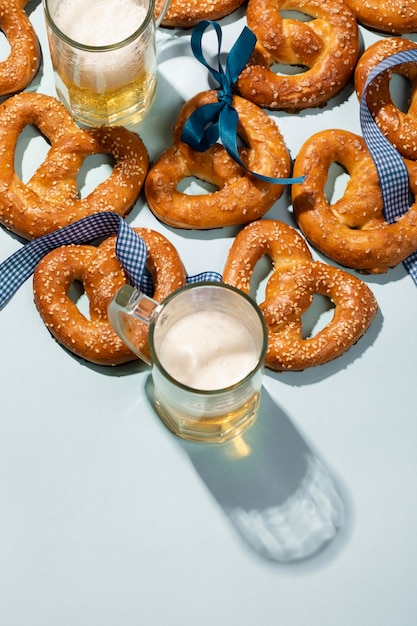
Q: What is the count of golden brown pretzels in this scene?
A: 10